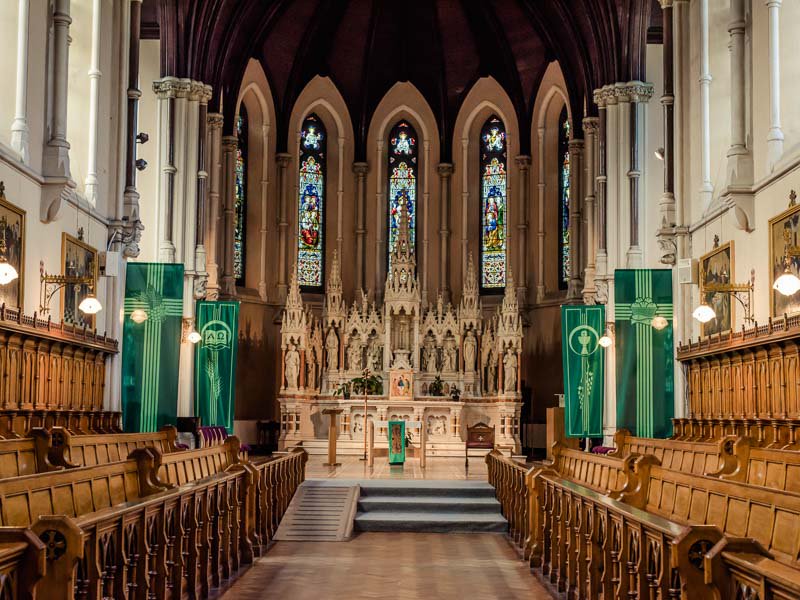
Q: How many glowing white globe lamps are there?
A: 8